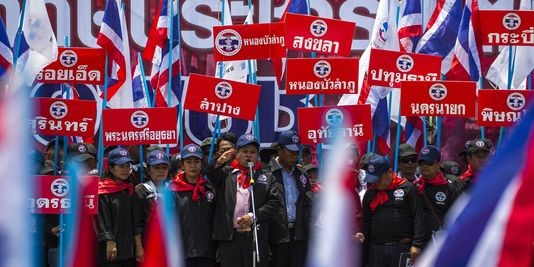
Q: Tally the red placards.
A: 13